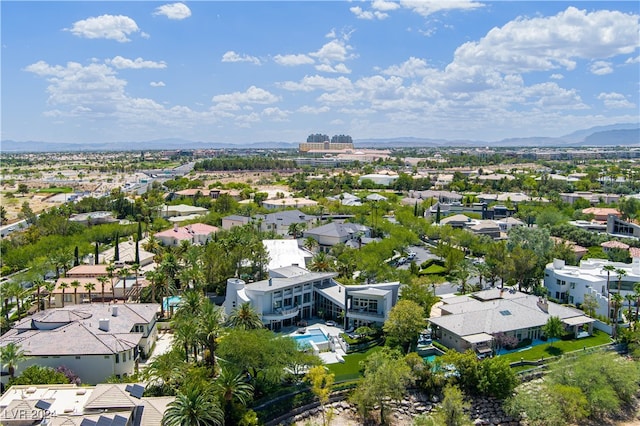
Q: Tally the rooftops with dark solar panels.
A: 1